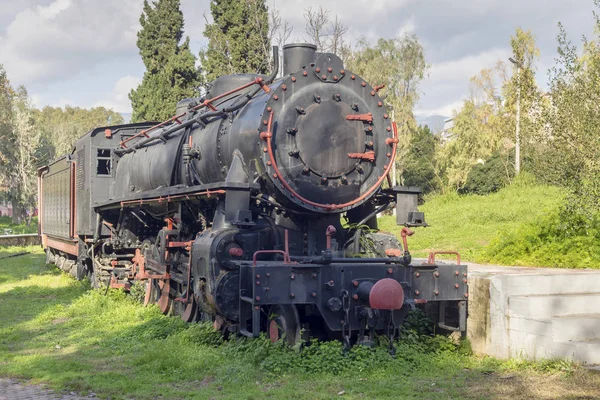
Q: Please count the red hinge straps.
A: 2